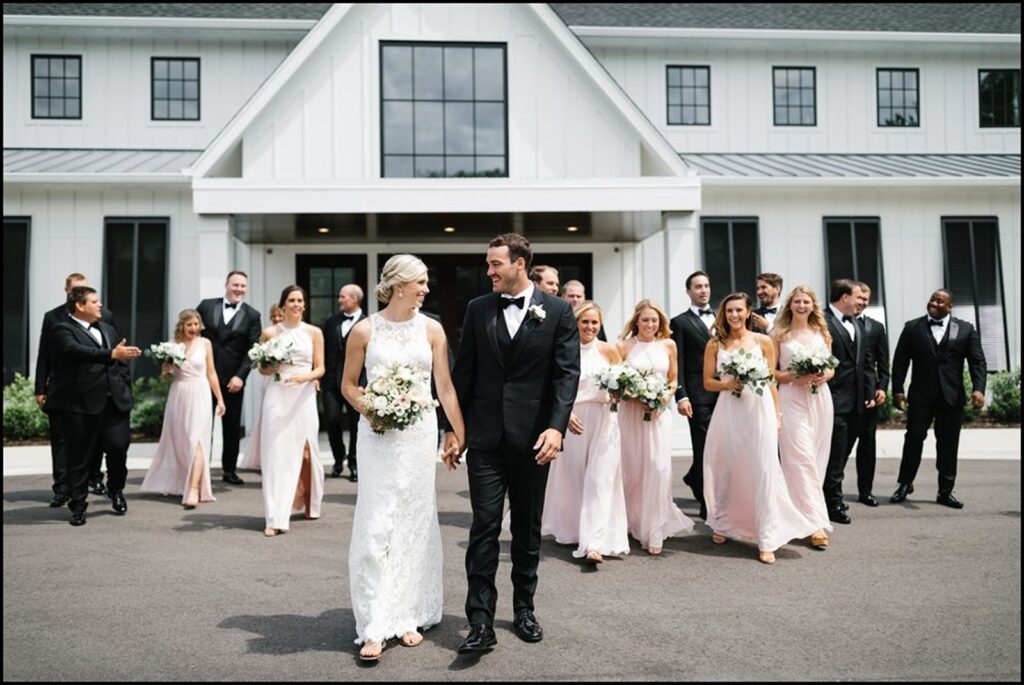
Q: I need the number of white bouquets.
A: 7